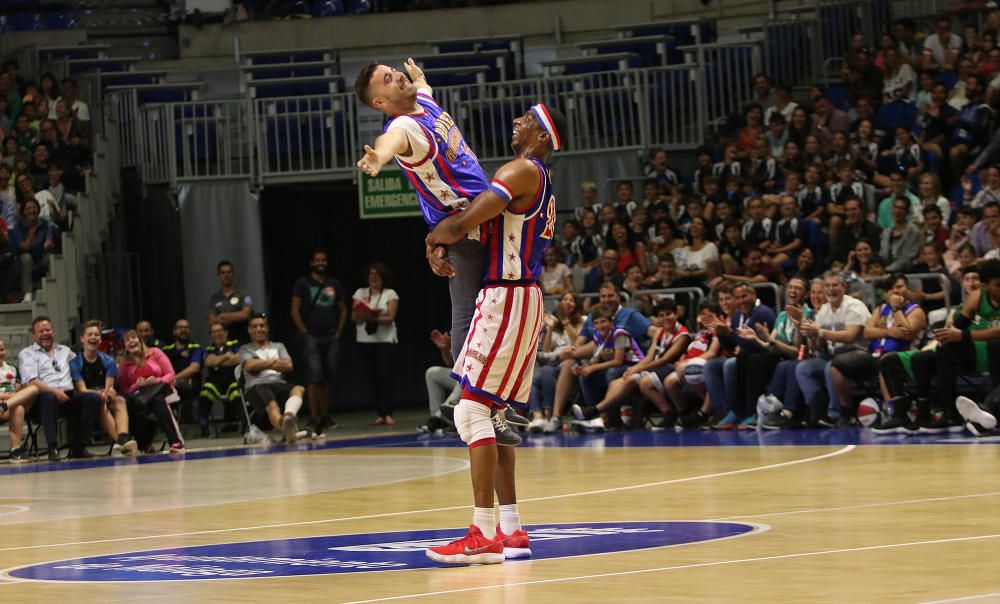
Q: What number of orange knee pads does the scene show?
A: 0